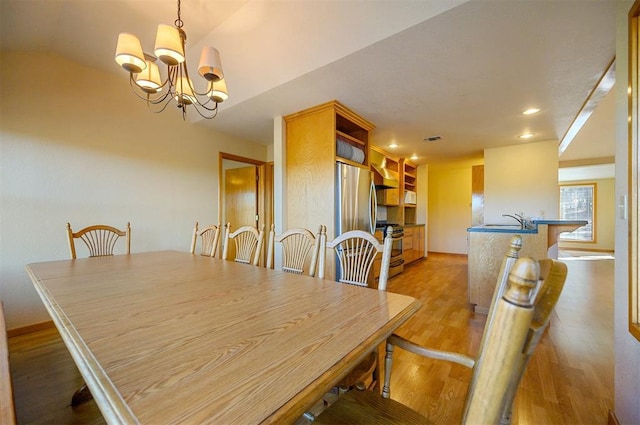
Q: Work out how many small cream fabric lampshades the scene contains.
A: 6